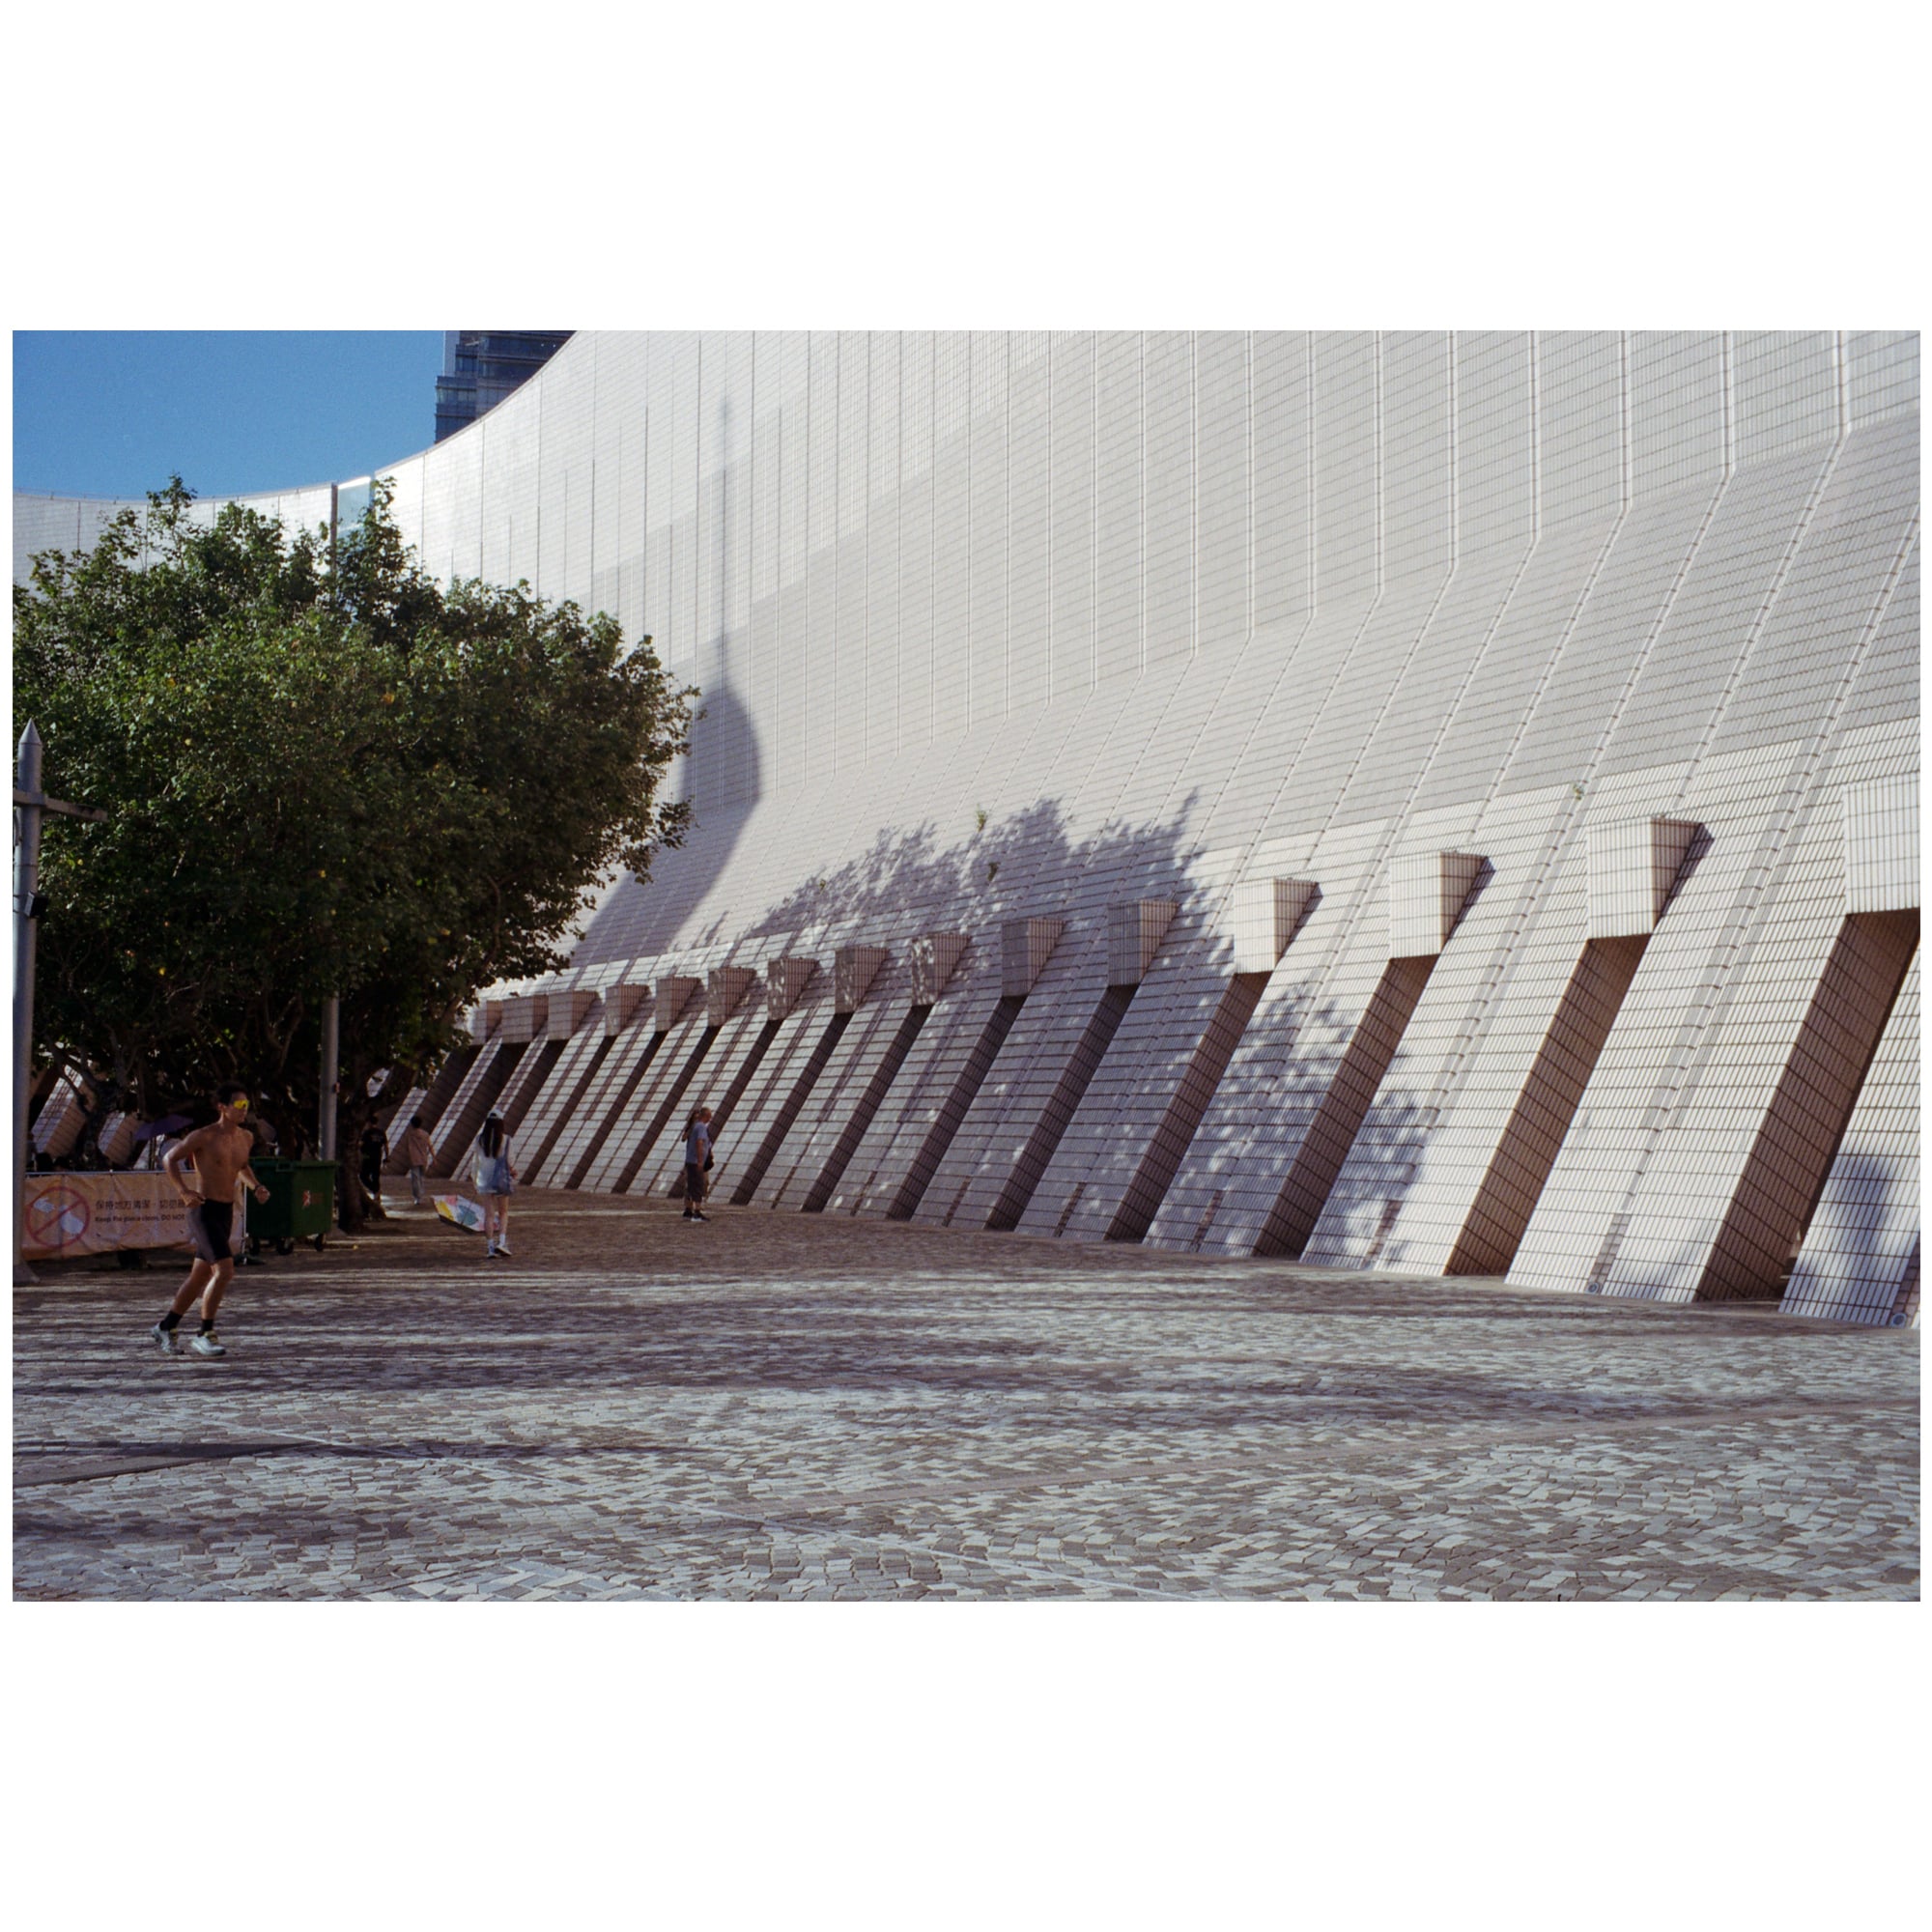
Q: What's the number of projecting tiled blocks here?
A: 15